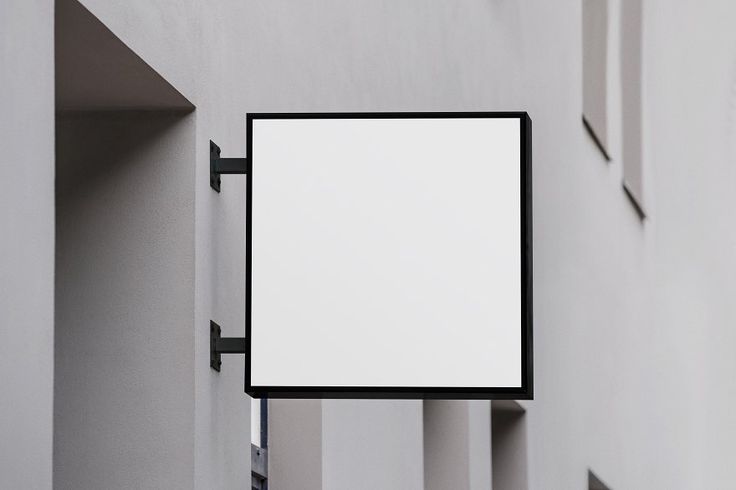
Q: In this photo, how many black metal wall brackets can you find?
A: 2